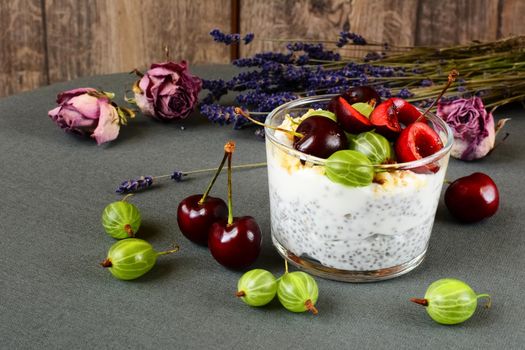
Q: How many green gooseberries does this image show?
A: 9